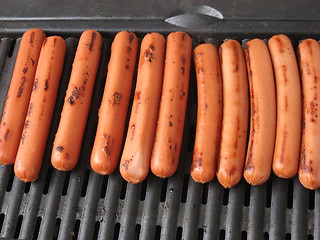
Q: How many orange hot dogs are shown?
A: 11